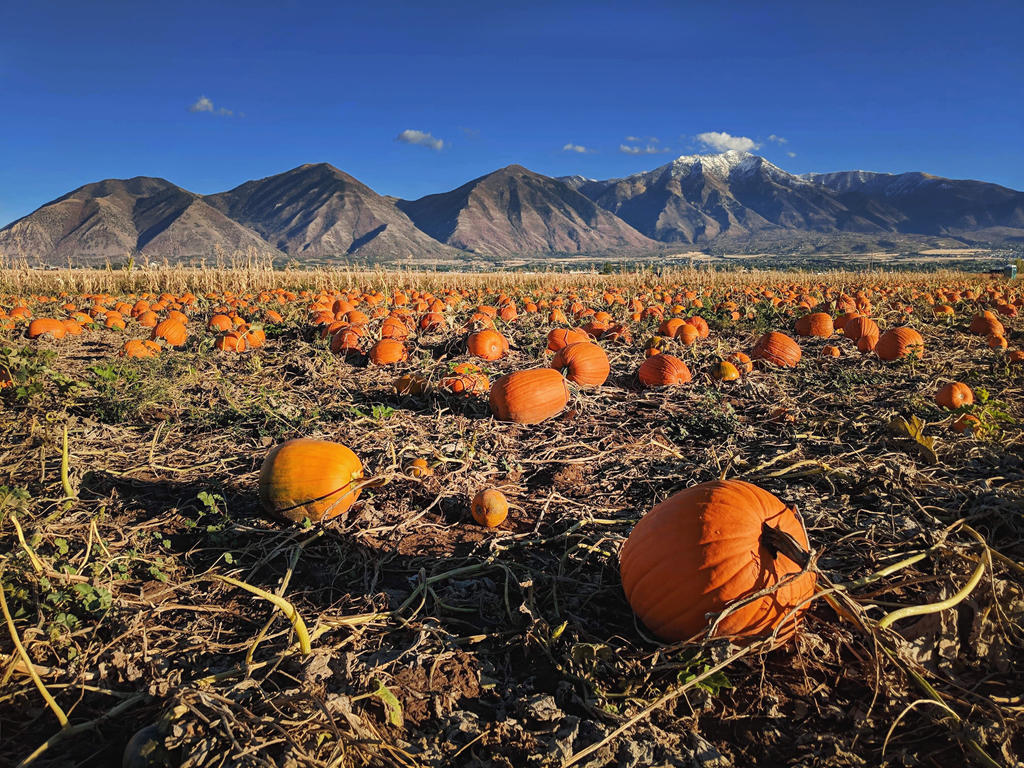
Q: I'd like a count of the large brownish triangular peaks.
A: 3